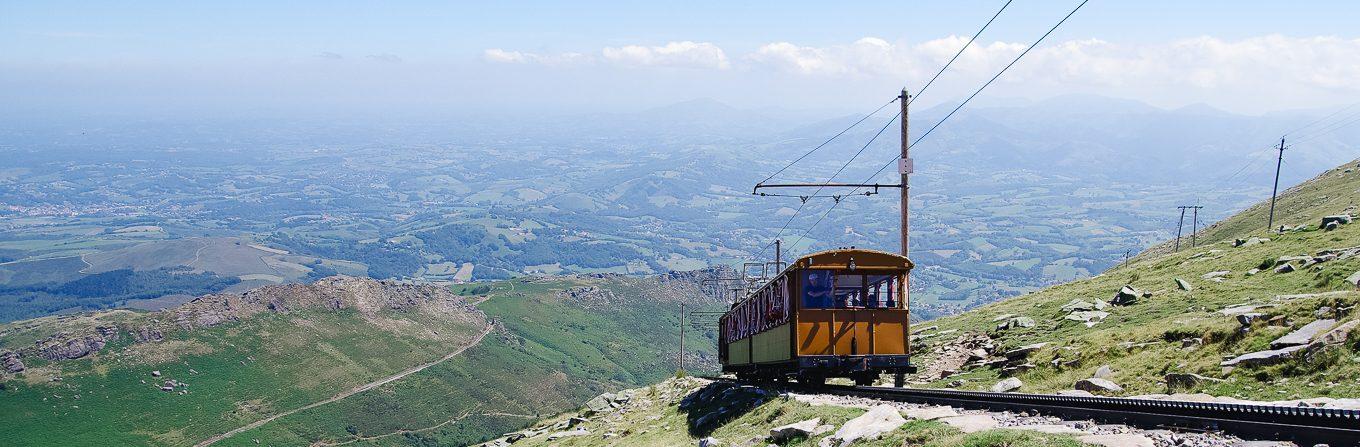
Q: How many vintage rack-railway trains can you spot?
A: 1